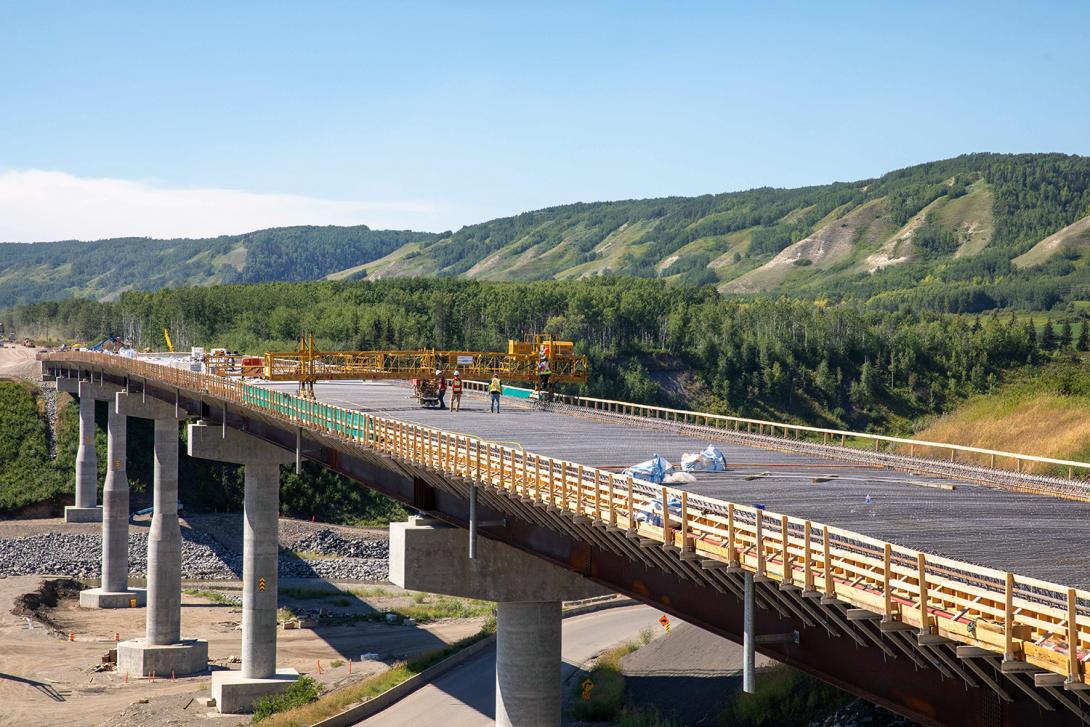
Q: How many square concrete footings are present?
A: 2